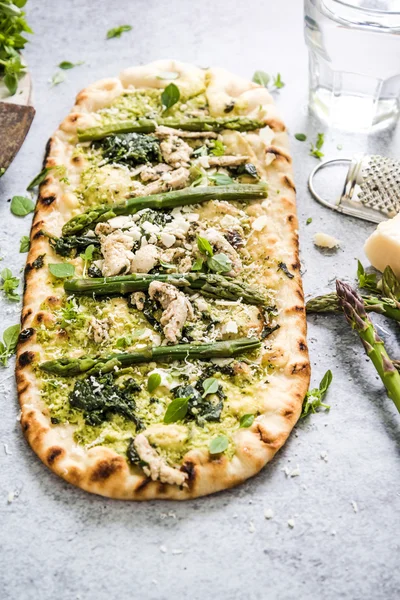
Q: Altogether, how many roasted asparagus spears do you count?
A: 4